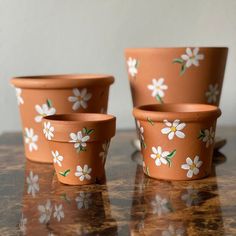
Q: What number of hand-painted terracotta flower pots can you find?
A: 4